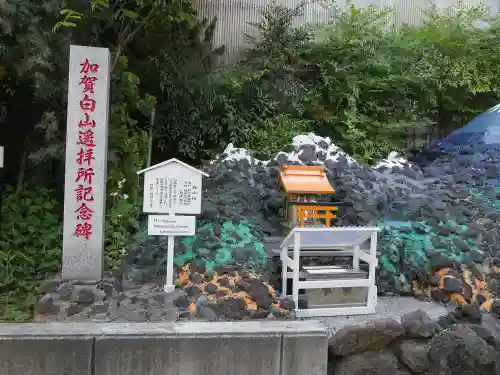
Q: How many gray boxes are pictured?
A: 1